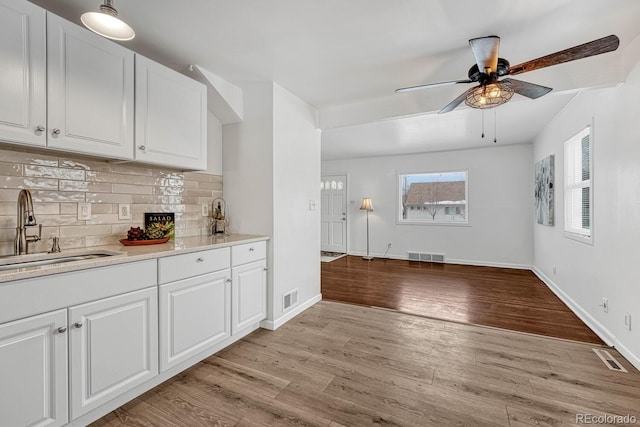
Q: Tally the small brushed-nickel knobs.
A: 9